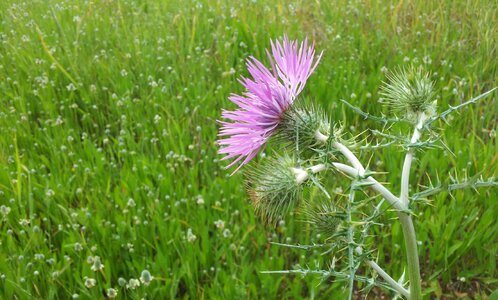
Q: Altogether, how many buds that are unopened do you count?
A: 3